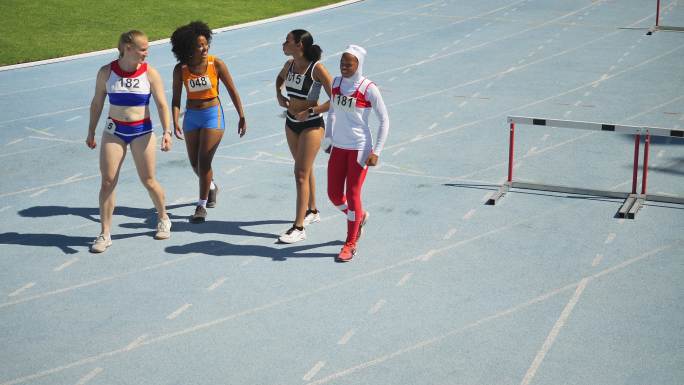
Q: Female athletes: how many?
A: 4